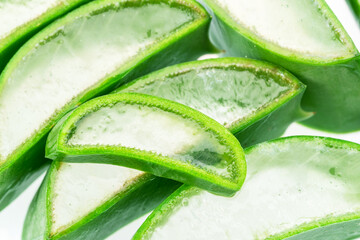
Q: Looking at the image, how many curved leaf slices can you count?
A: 6